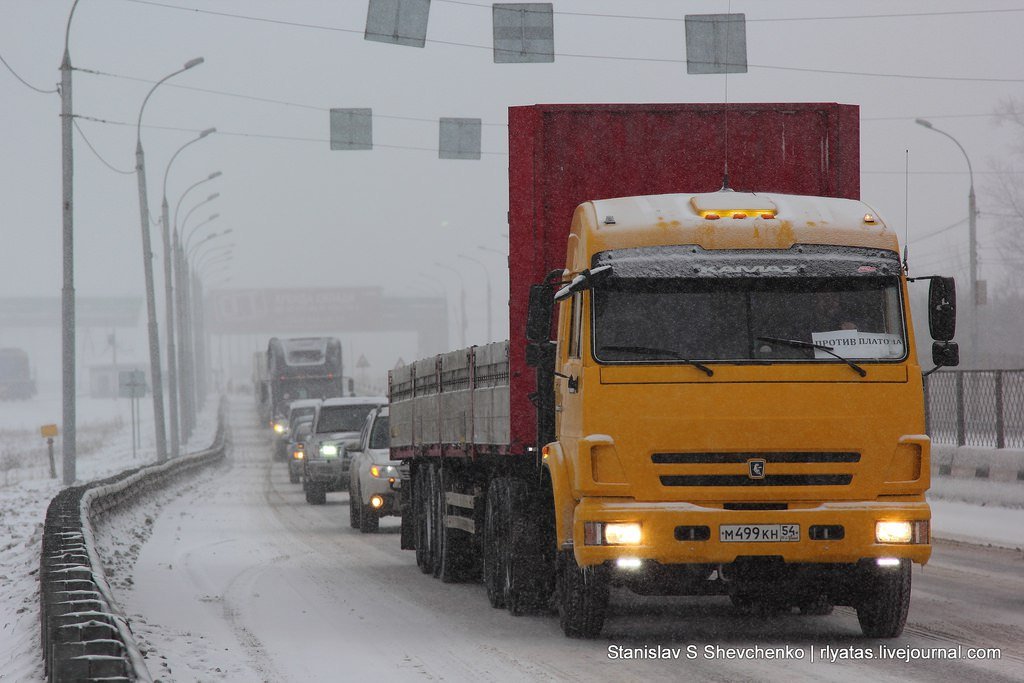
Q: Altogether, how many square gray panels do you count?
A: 5